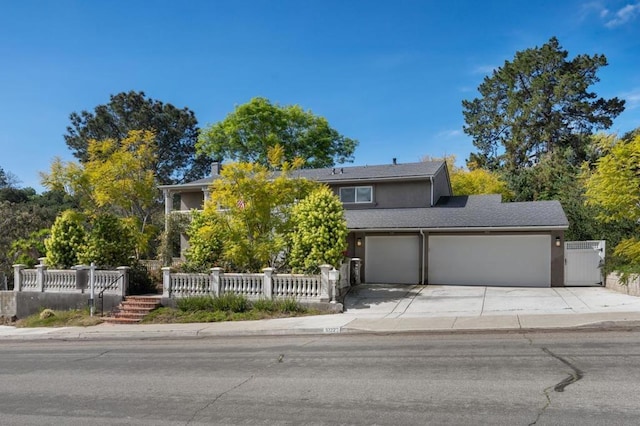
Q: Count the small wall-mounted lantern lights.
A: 2